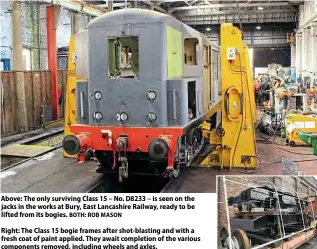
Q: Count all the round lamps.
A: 5